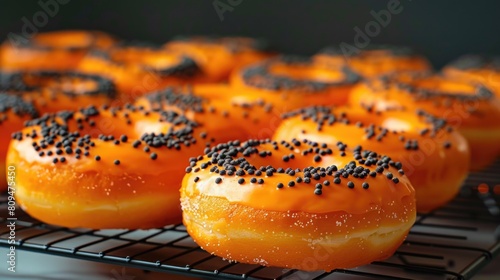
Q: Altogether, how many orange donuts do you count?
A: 13